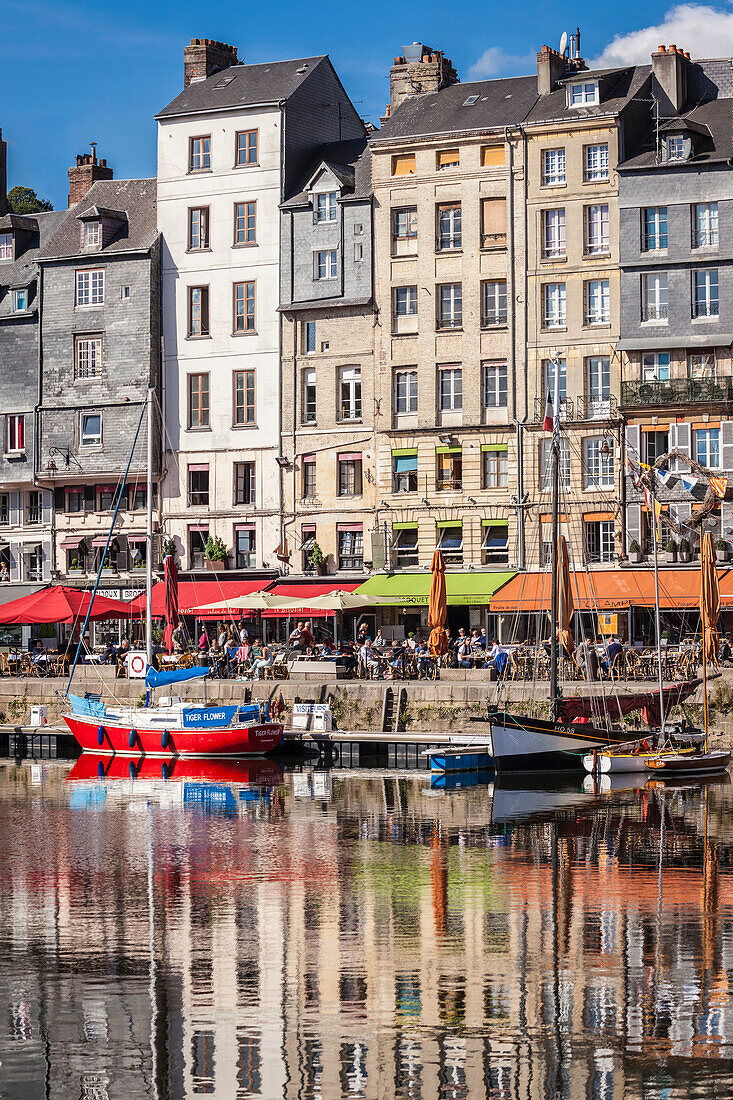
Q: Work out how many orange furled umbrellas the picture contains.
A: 3